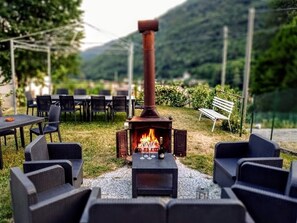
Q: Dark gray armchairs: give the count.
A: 4